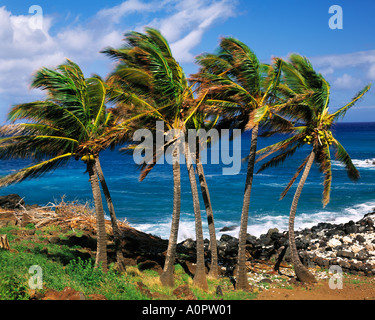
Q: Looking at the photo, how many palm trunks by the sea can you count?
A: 7